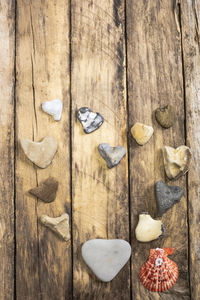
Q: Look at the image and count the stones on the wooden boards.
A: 12